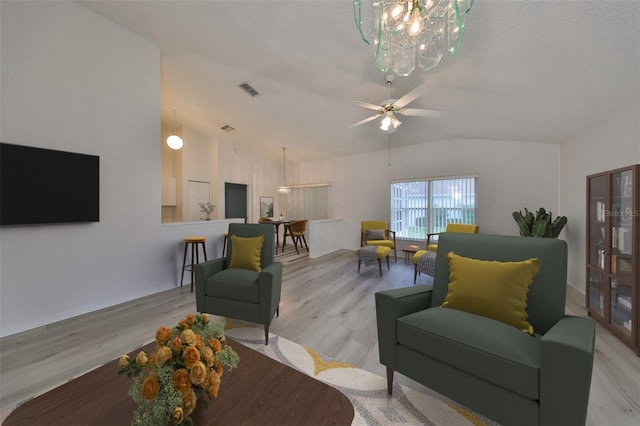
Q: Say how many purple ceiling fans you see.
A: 0